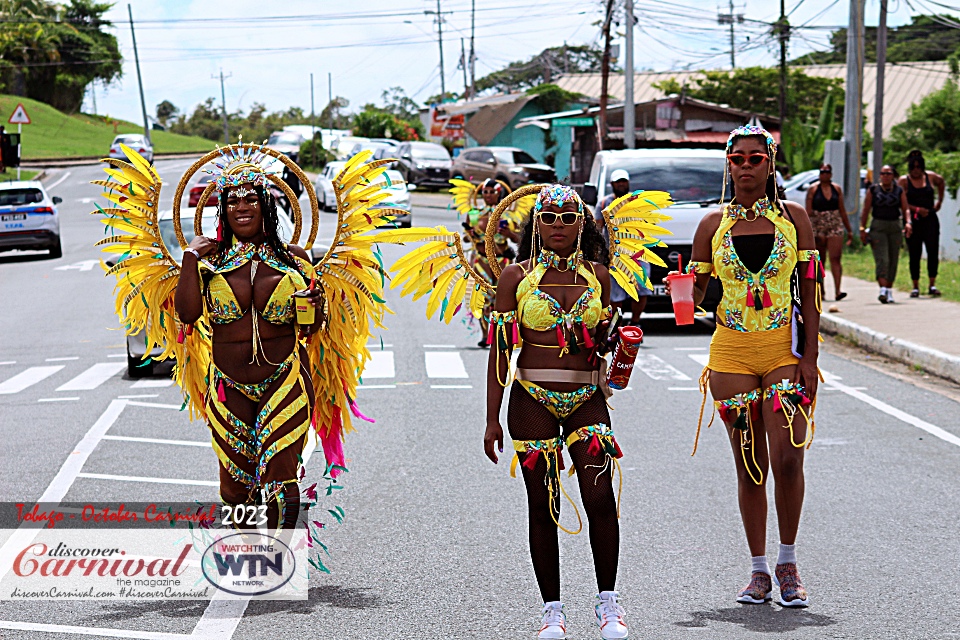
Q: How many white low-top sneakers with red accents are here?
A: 2